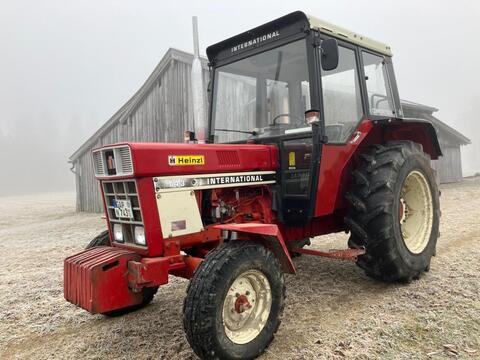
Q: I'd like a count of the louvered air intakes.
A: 3